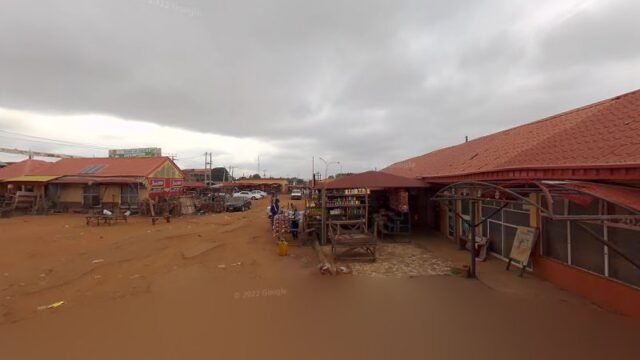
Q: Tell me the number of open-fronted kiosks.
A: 1